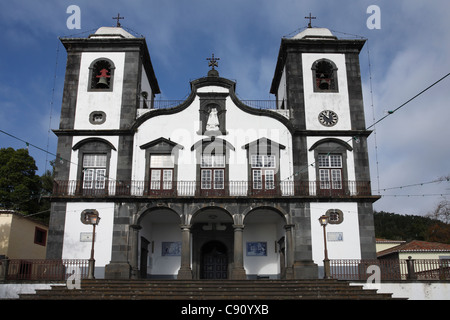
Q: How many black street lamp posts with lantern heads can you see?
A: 2